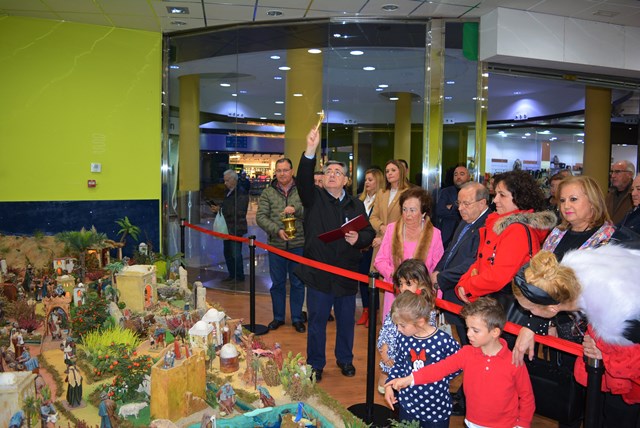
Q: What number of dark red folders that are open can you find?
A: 1